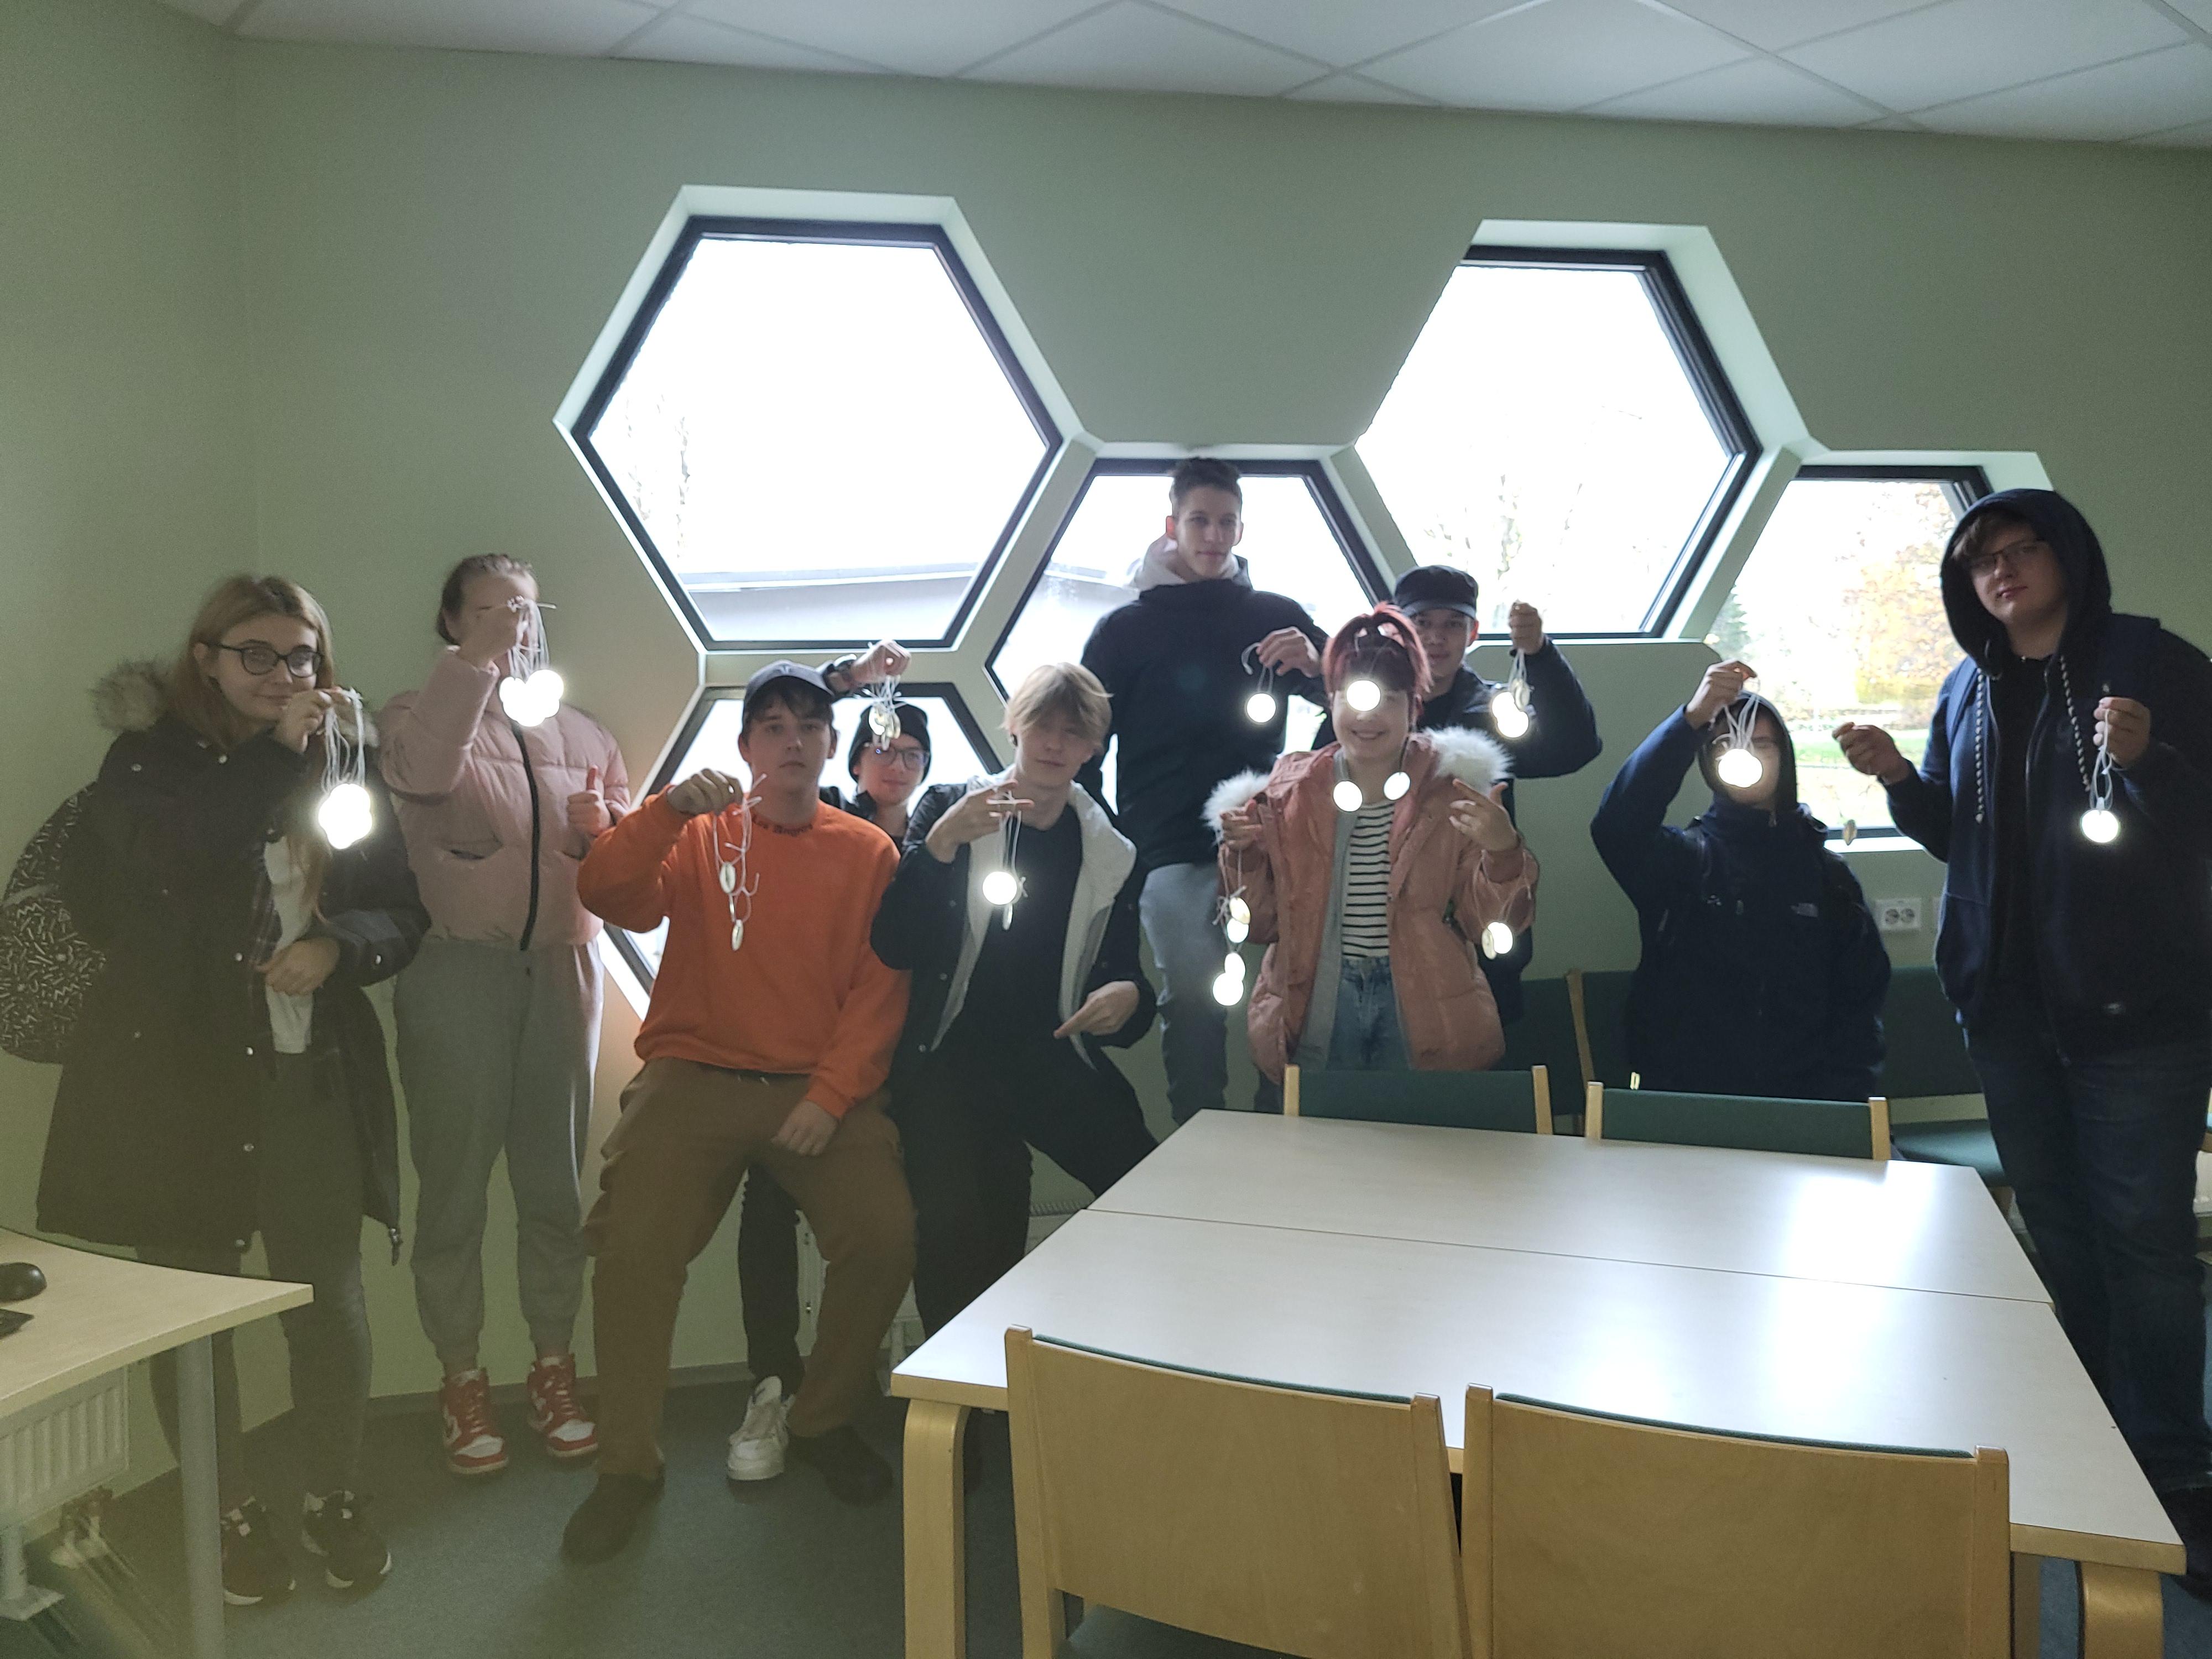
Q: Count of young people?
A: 10